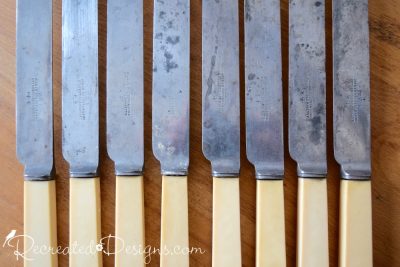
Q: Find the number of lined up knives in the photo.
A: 8